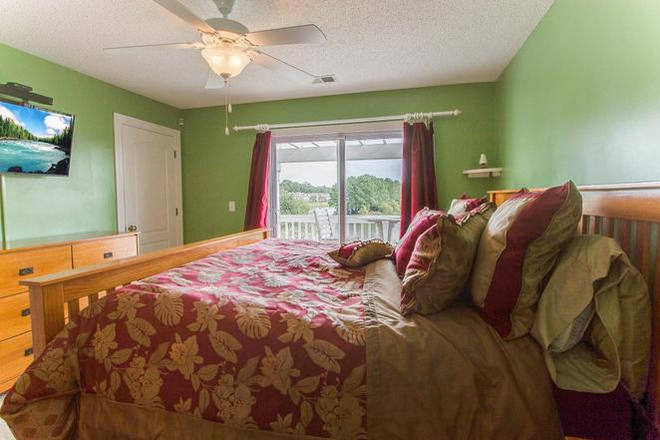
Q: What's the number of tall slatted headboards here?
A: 1